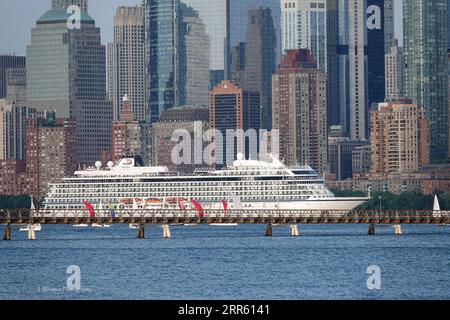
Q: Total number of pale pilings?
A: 4